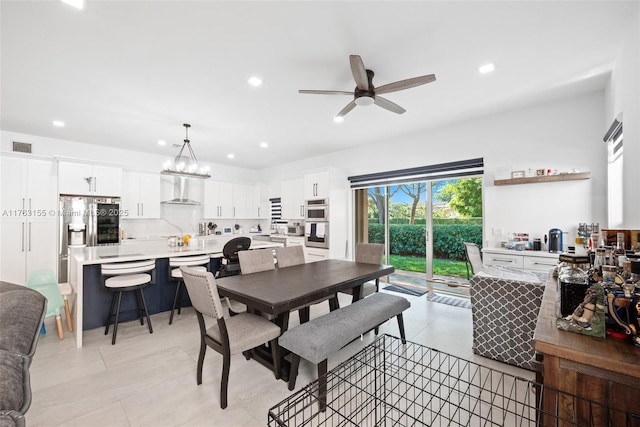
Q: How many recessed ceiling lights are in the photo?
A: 8